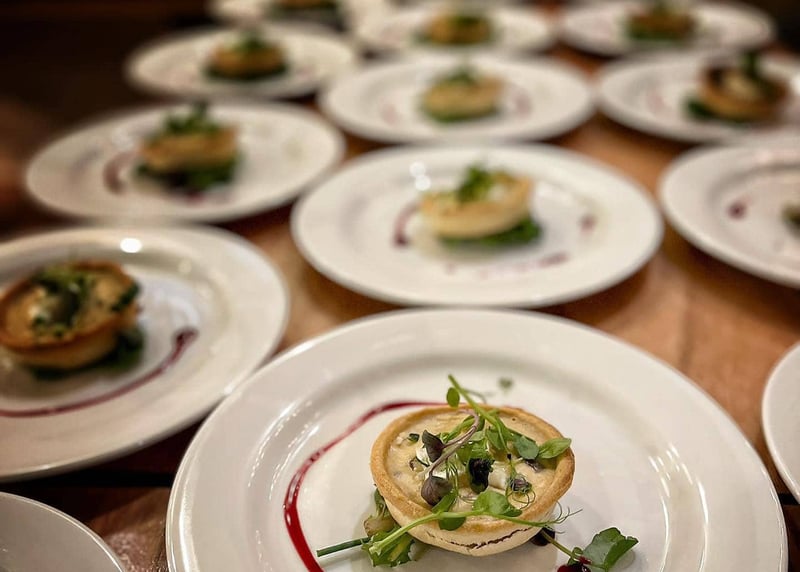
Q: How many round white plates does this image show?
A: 13